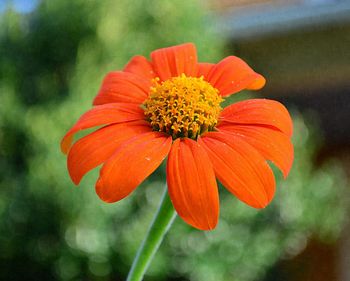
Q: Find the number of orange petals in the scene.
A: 12